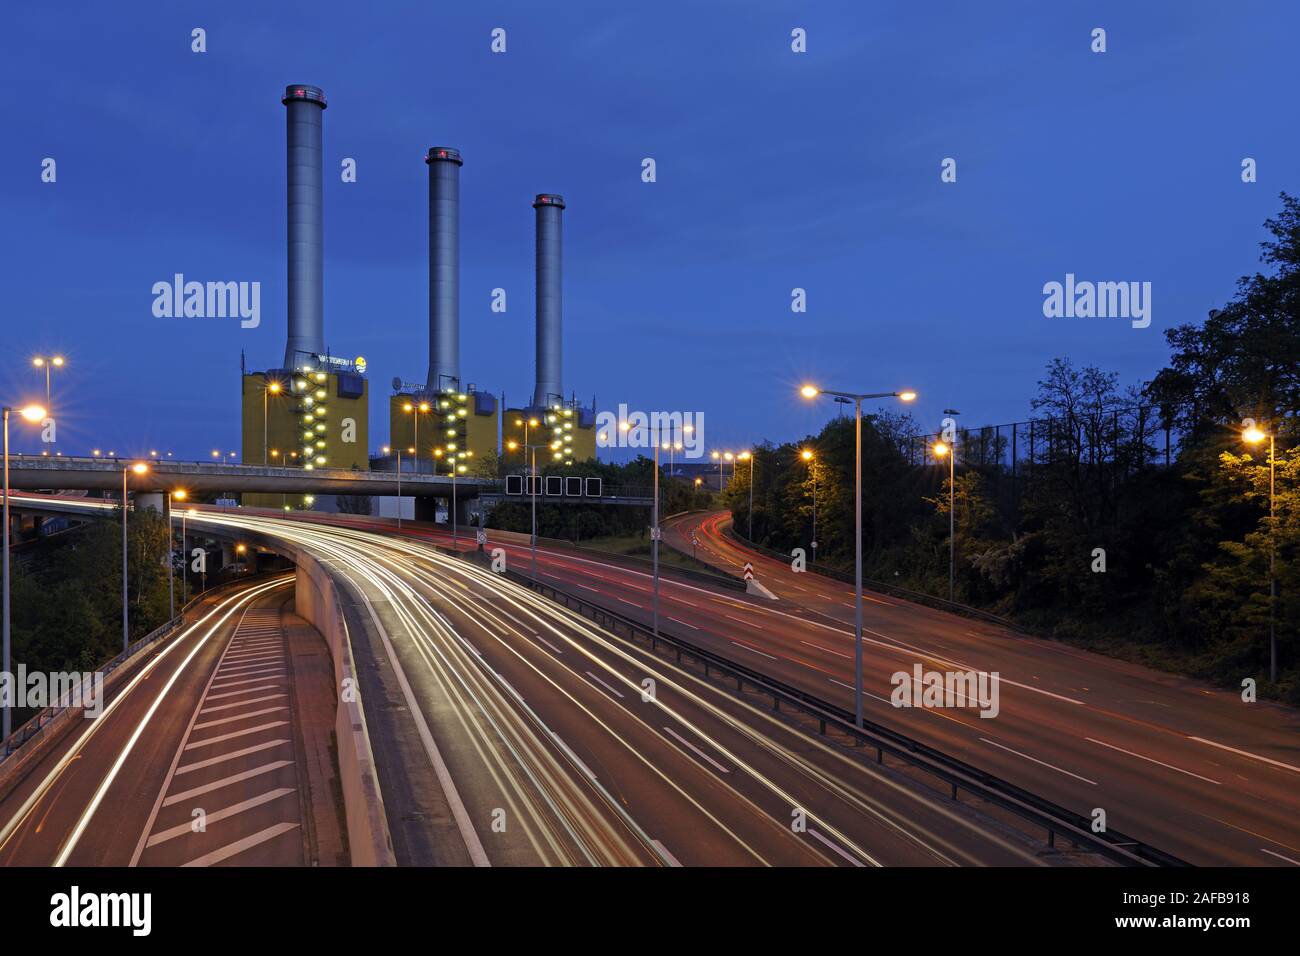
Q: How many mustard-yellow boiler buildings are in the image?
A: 3